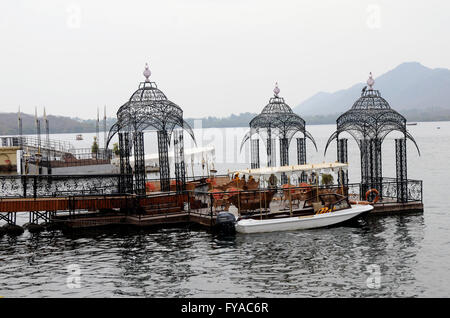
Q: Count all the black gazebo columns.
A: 12